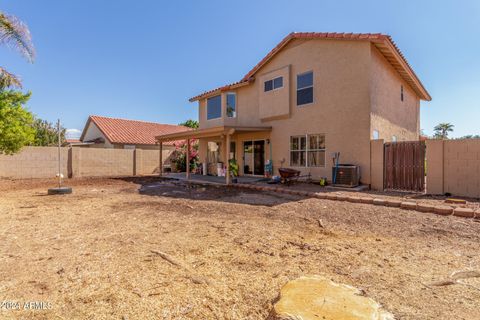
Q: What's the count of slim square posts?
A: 3